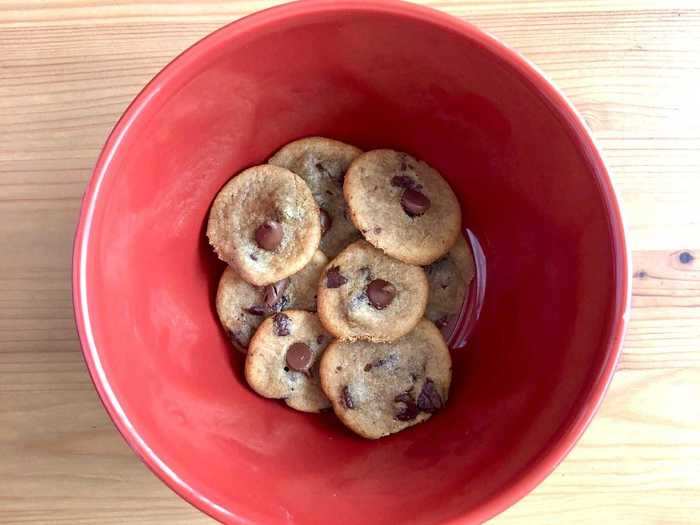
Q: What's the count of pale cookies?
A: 8